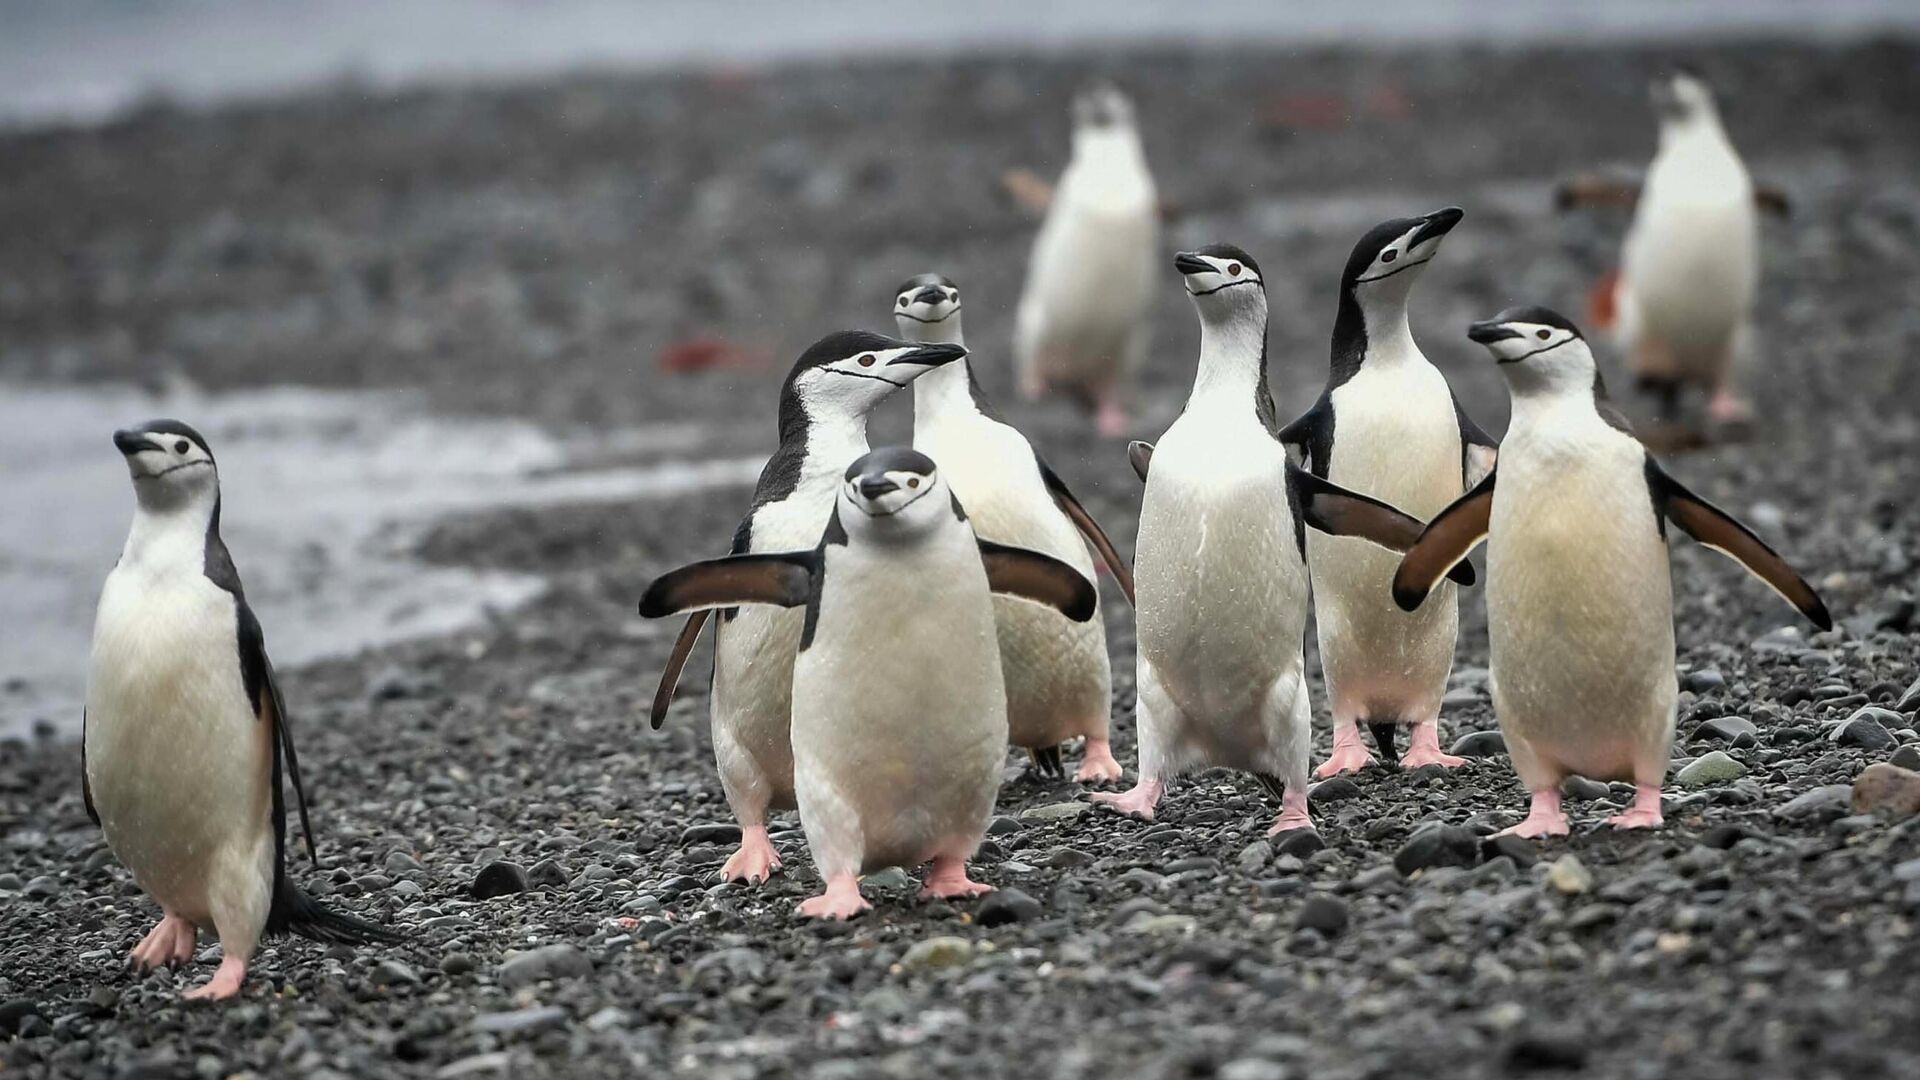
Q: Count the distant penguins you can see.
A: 2